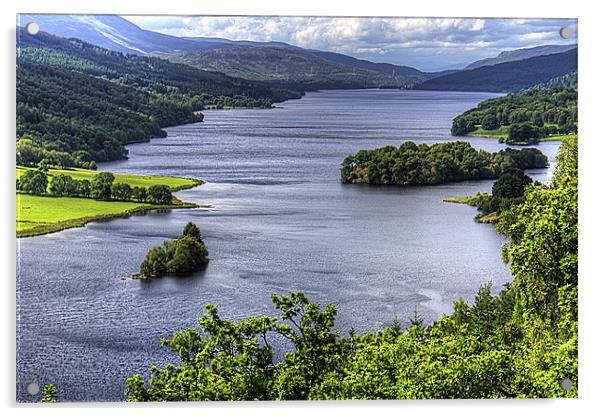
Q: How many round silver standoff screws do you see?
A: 4